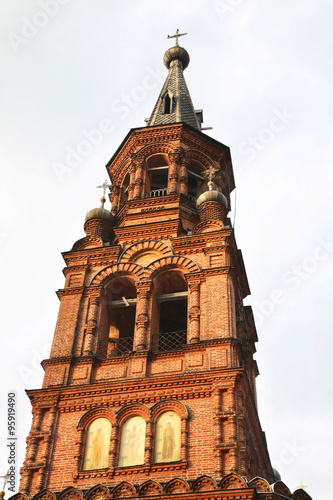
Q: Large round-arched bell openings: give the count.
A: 2